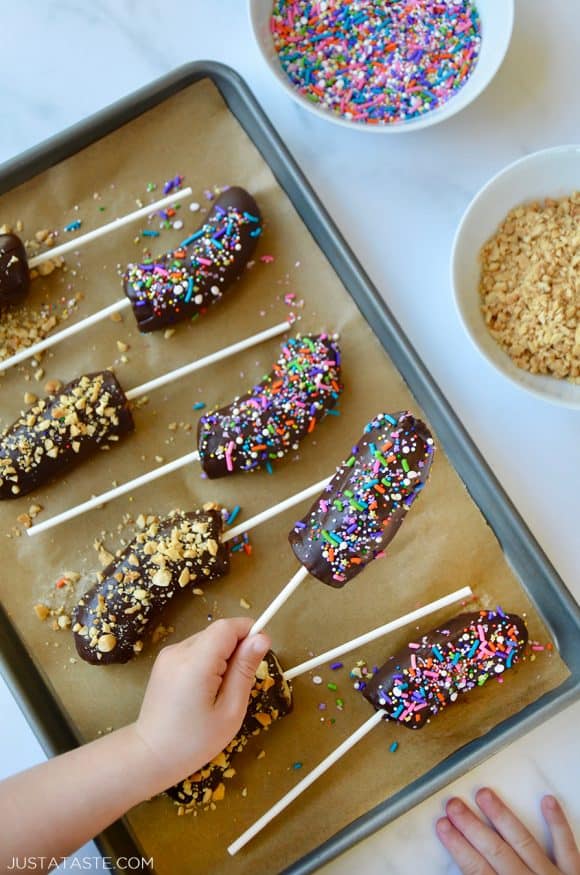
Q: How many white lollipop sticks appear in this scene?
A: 8